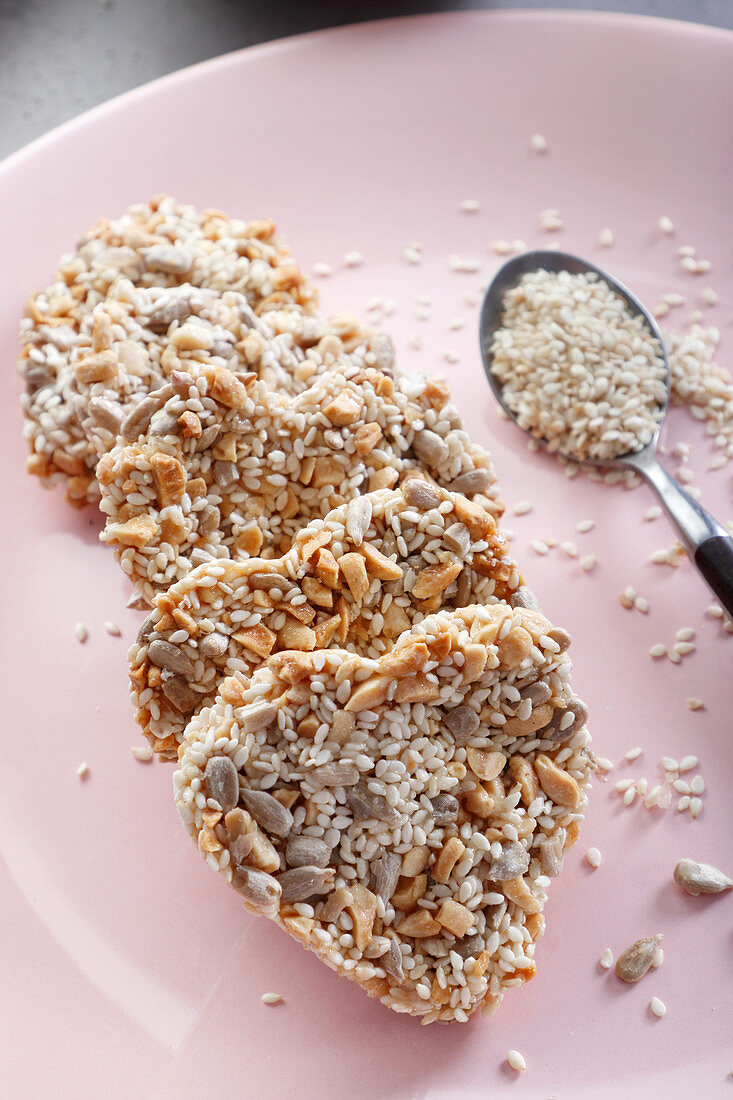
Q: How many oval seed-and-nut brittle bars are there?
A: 5